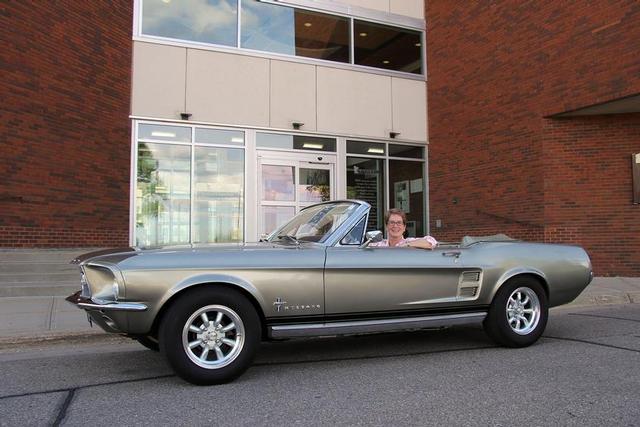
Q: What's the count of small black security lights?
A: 3